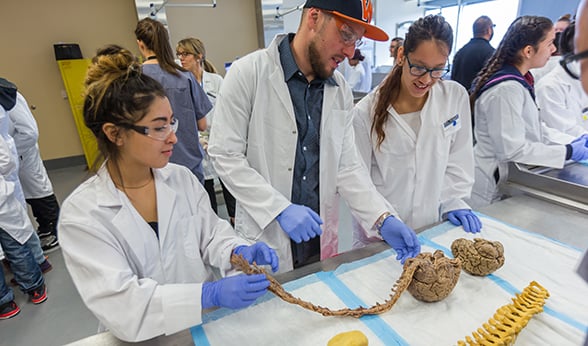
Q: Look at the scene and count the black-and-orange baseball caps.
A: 1